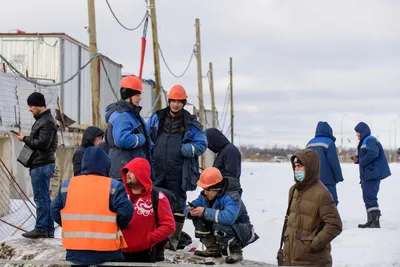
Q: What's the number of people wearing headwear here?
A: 11